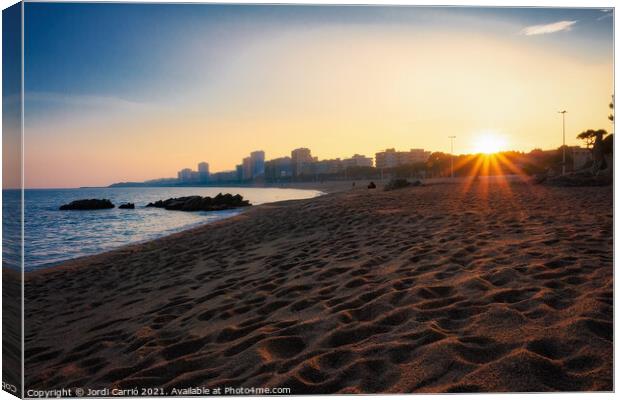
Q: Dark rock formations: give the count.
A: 3